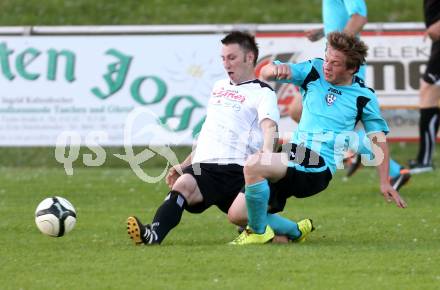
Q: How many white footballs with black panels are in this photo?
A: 1